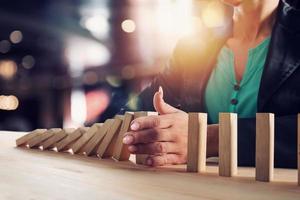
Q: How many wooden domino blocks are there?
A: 13